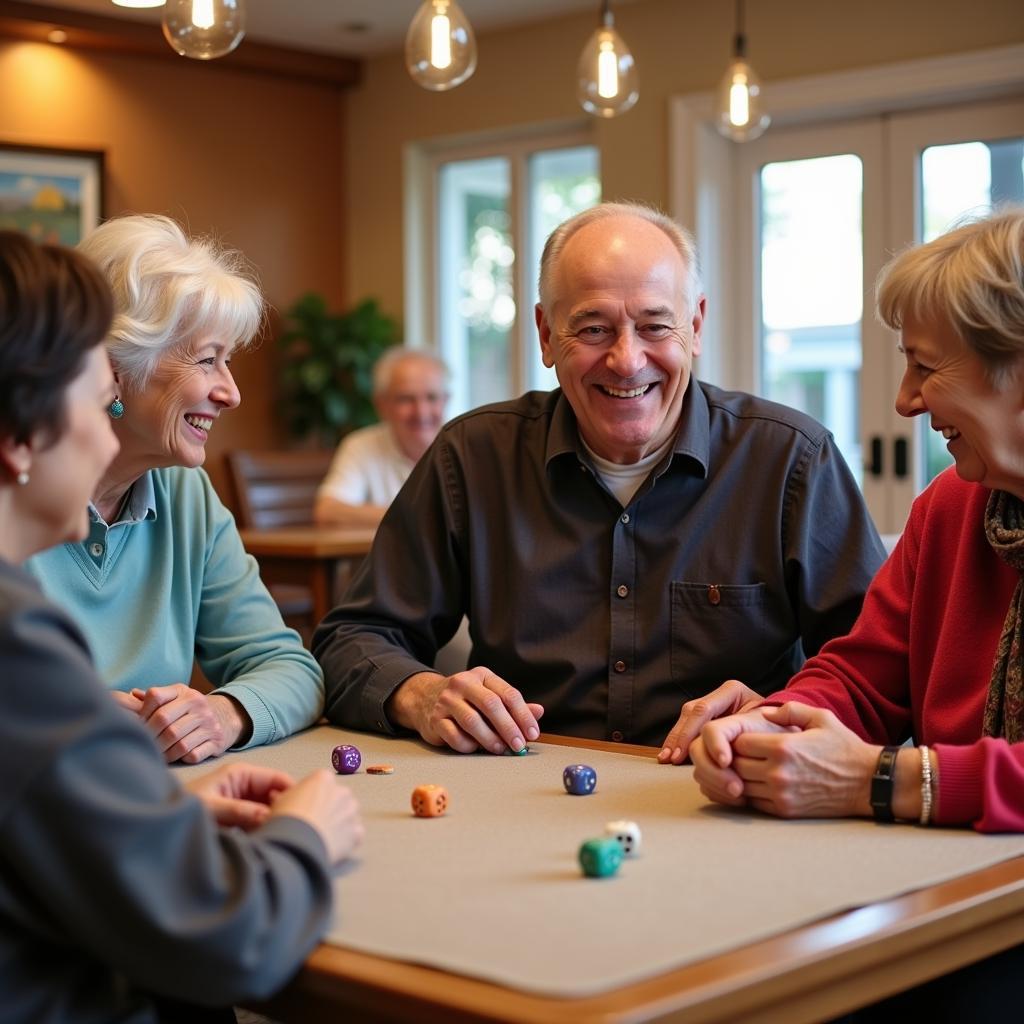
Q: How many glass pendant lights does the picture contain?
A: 4